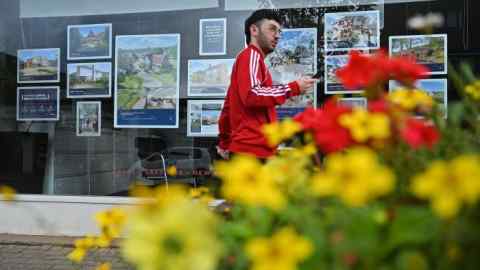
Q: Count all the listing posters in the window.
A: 15